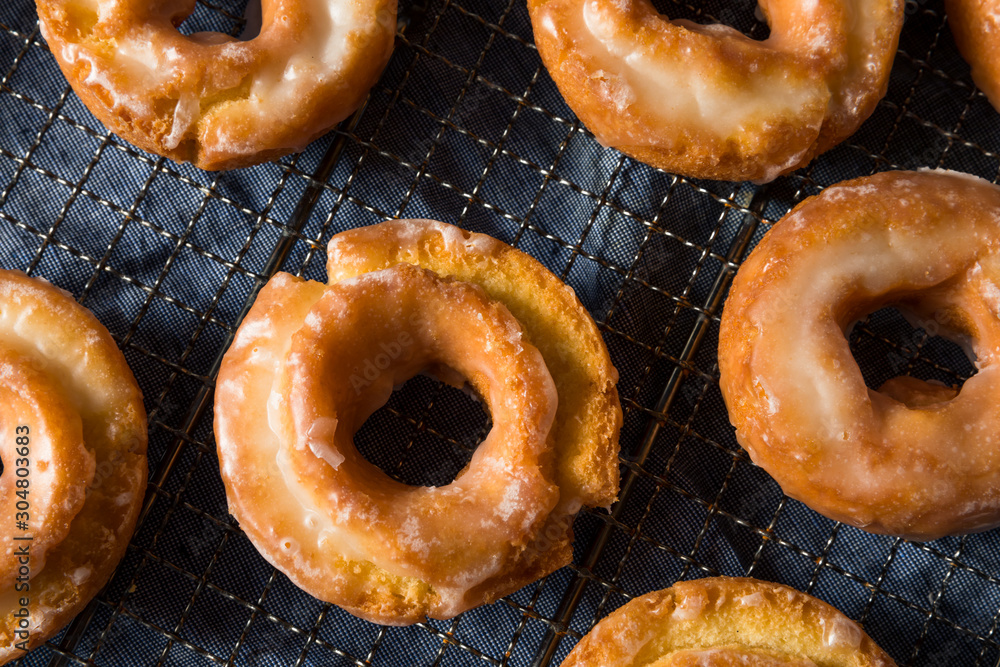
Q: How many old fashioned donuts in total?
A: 7